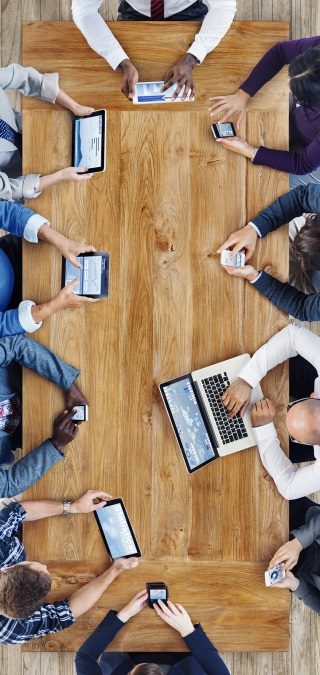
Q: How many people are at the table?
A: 10